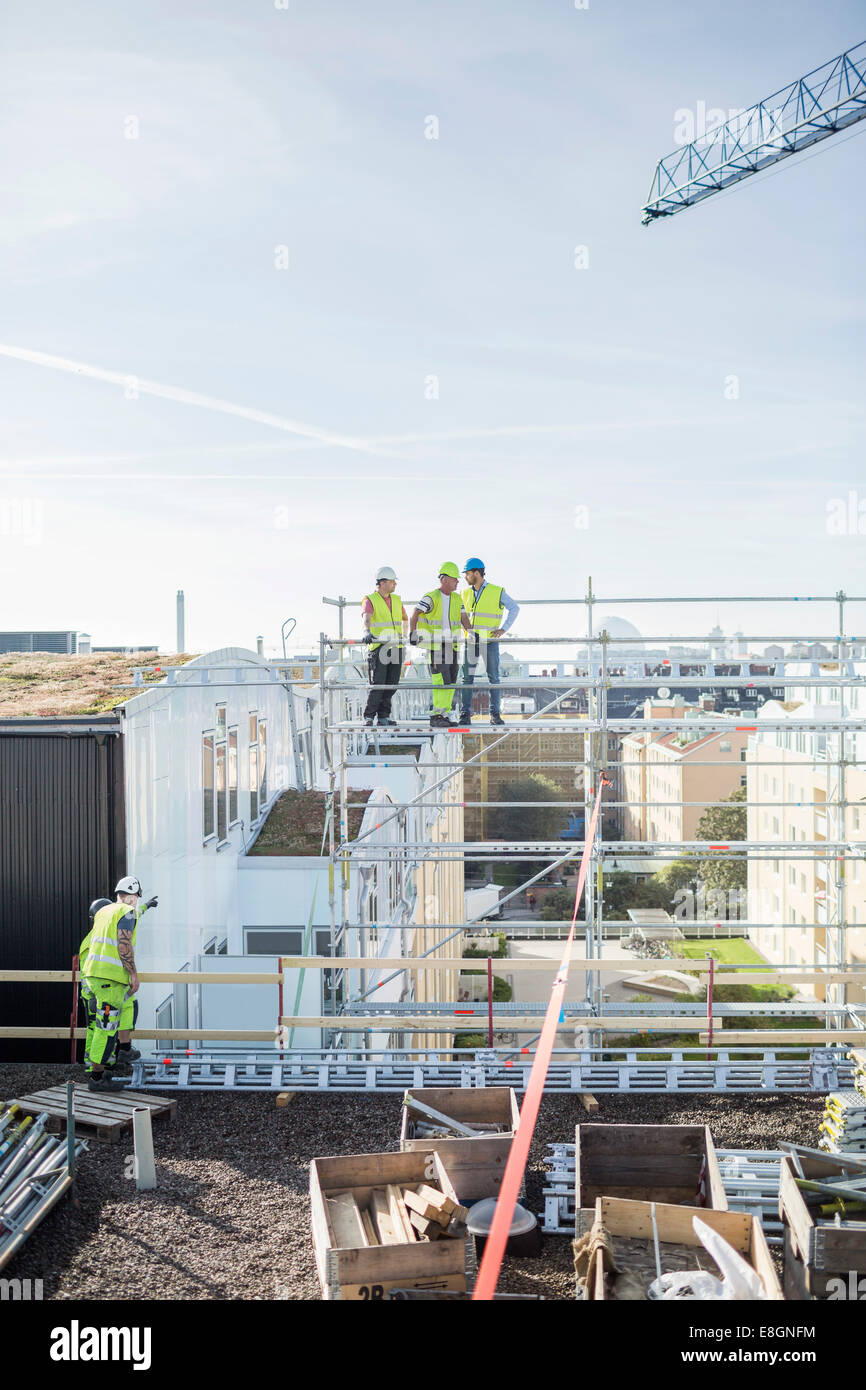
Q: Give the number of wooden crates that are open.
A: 5